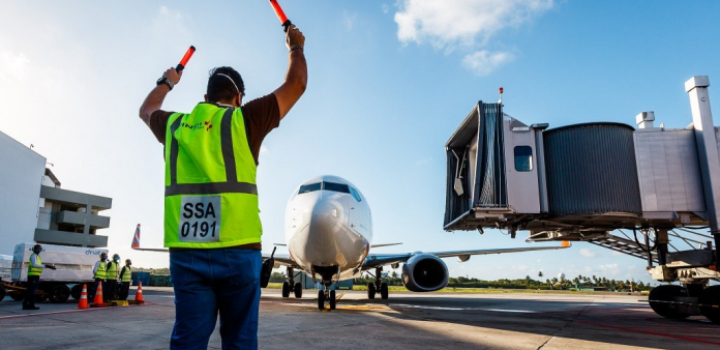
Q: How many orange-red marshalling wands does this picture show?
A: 2